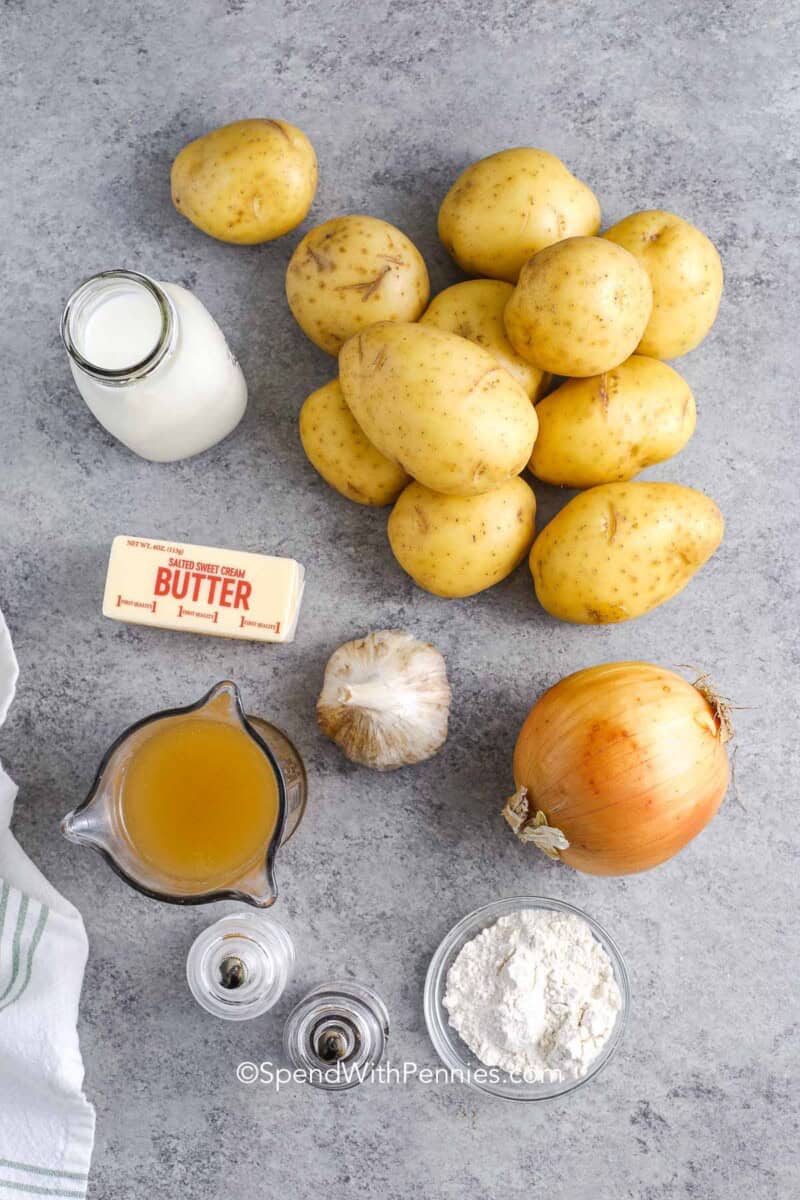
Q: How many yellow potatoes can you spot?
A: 11